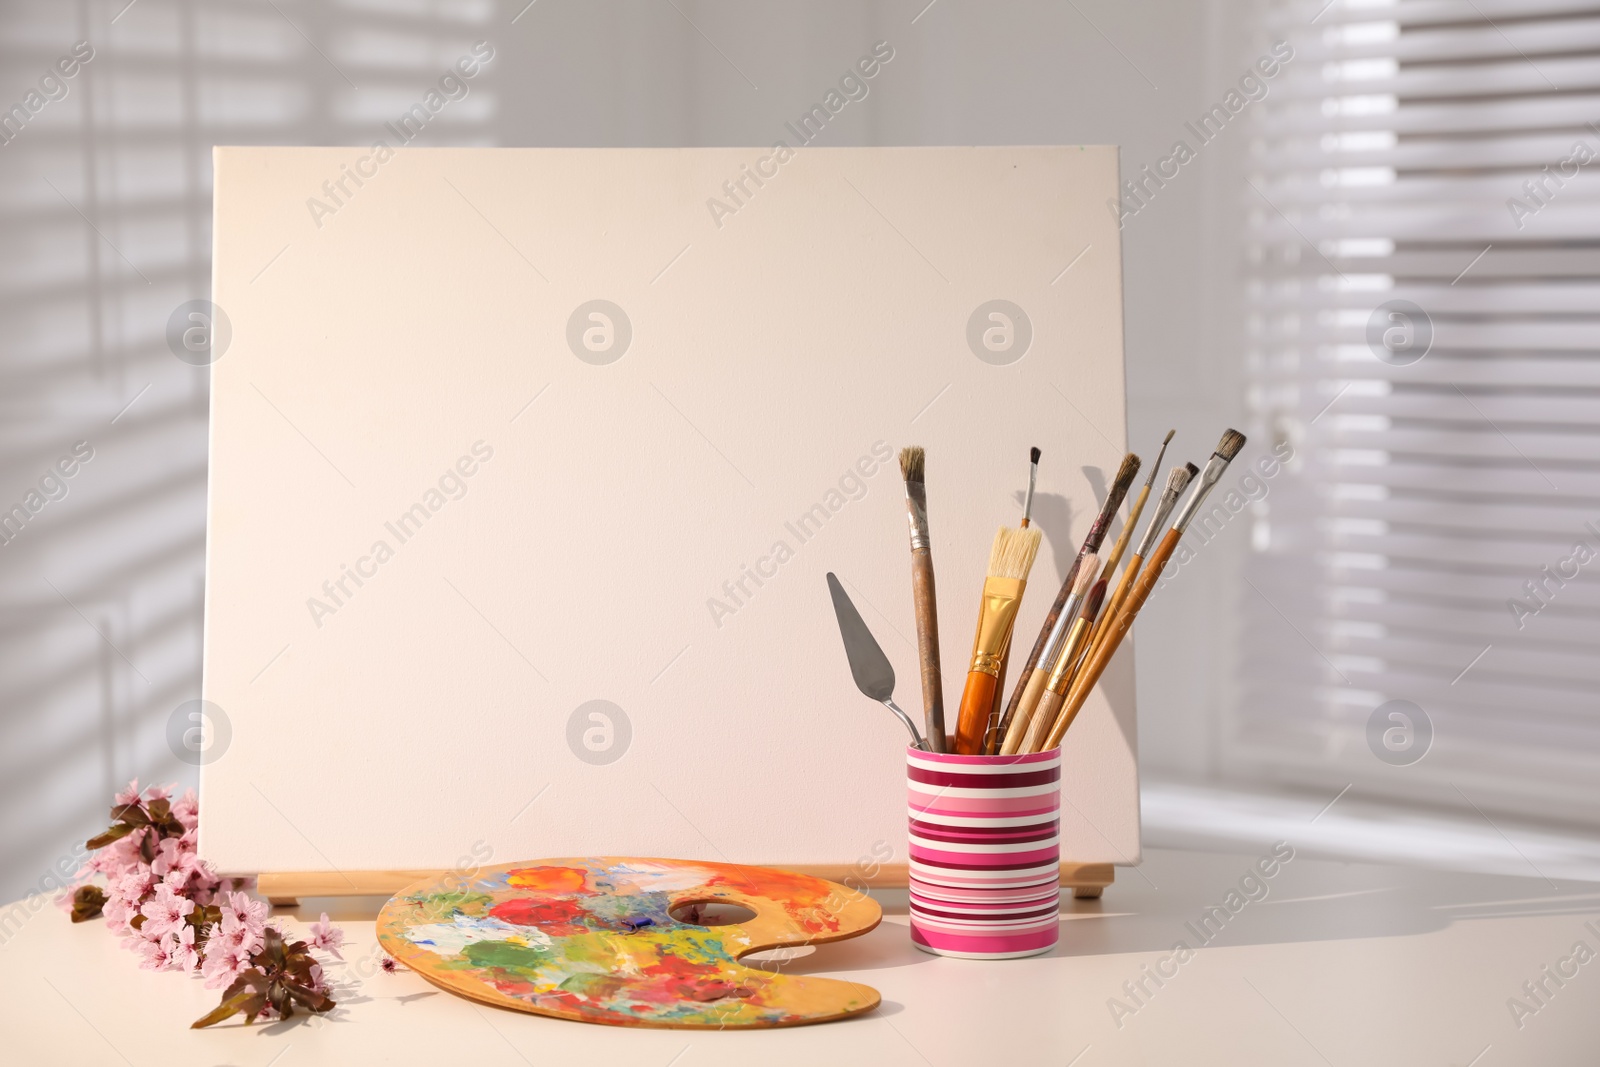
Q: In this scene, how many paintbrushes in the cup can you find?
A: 10